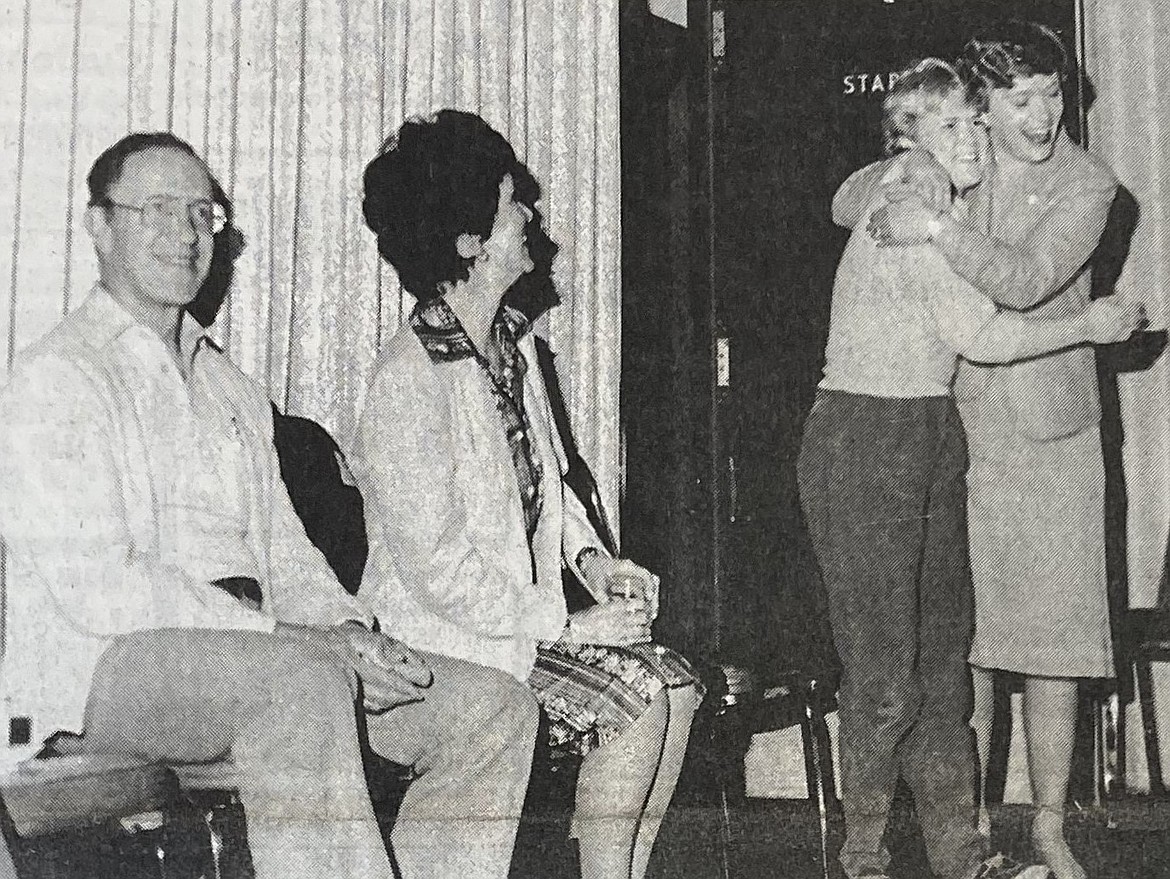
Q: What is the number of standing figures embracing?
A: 2